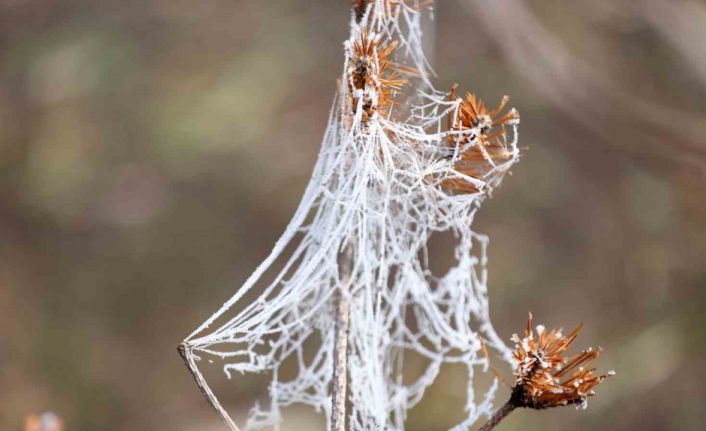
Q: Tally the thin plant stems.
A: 3